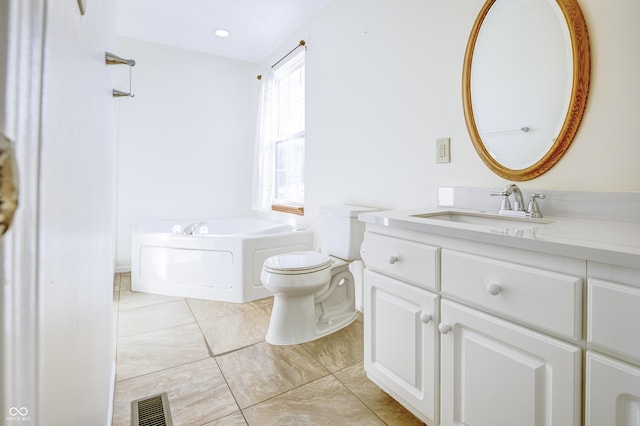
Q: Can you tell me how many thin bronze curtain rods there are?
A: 1